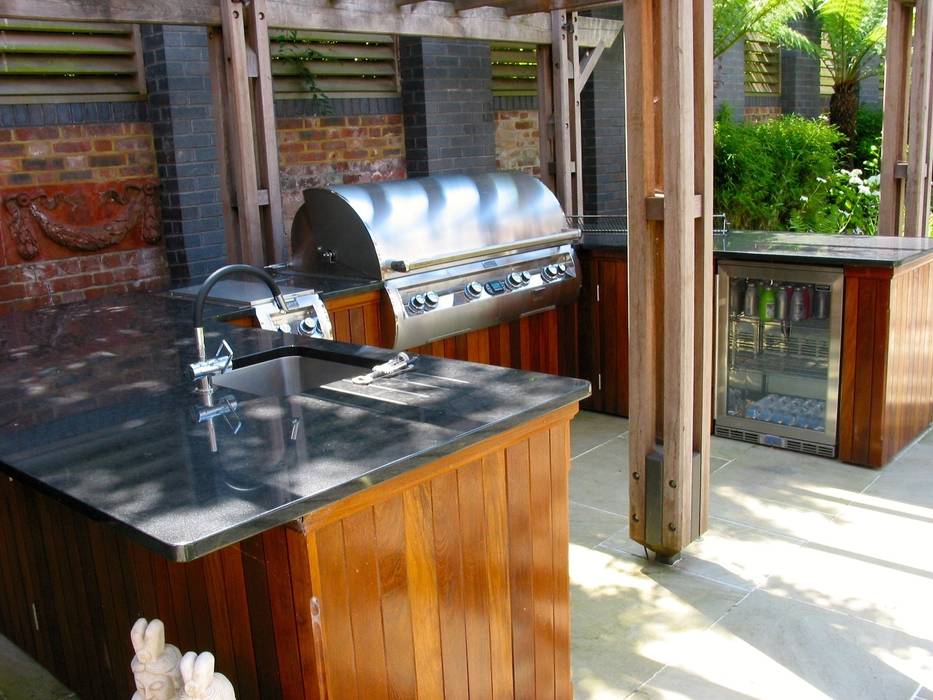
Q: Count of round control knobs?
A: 9